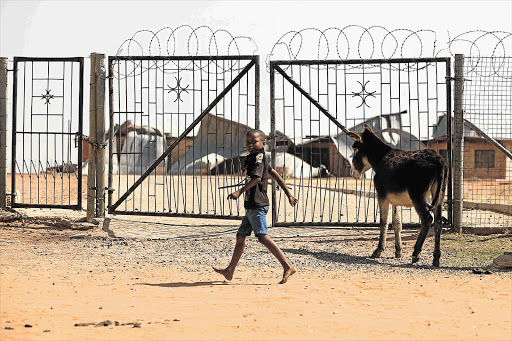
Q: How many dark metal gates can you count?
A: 3